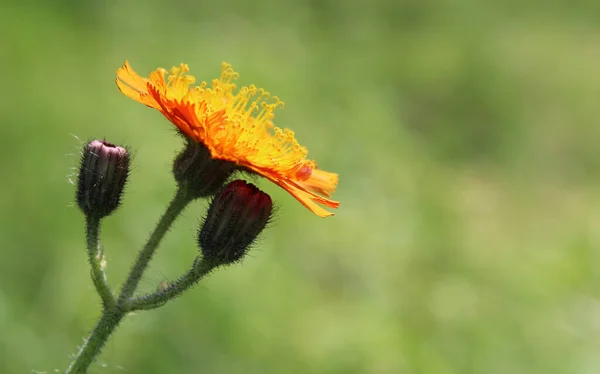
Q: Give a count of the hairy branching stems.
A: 3